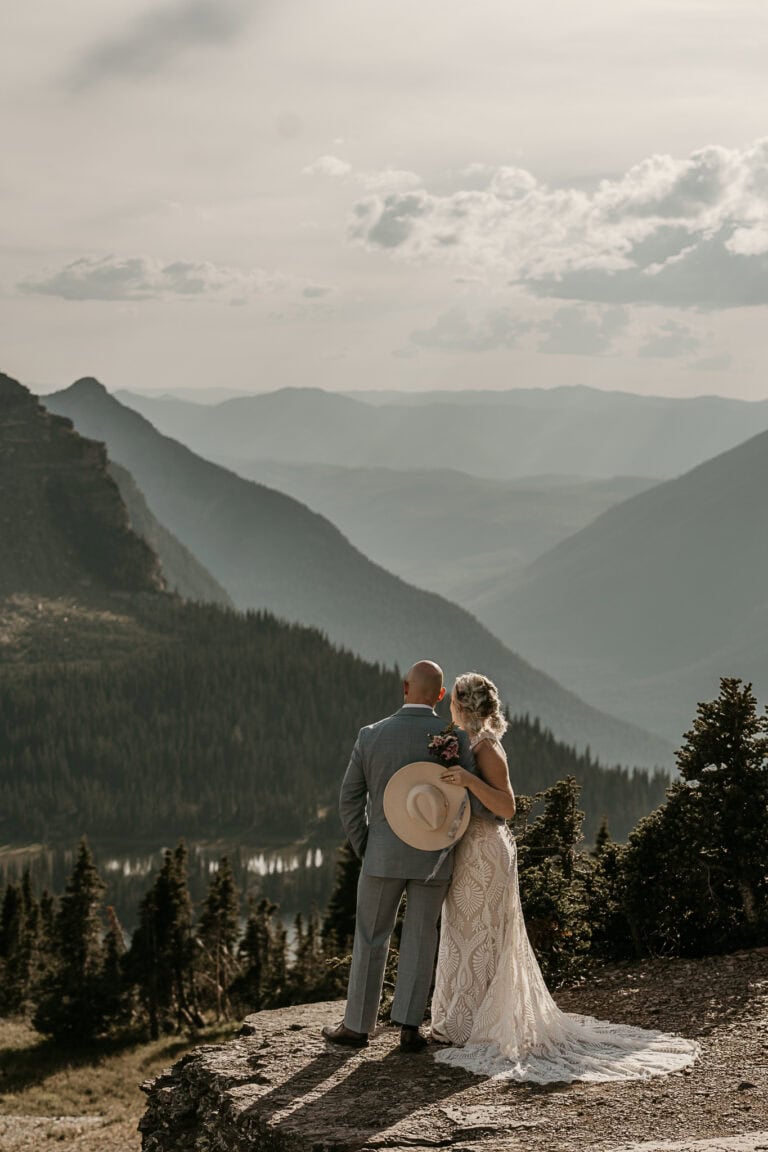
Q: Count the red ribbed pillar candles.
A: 0